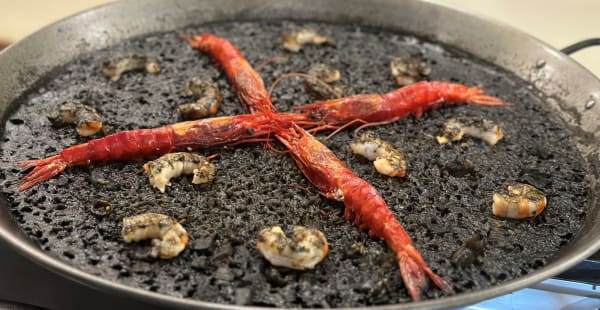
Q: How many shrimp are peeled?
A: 12